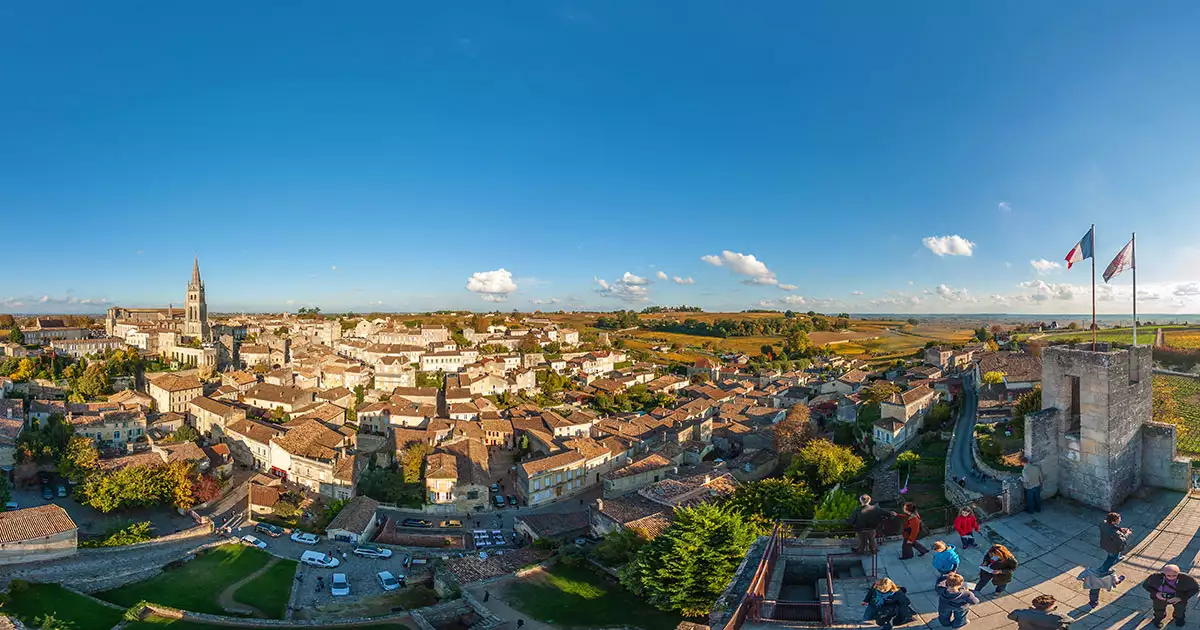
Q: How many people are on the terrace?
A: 11